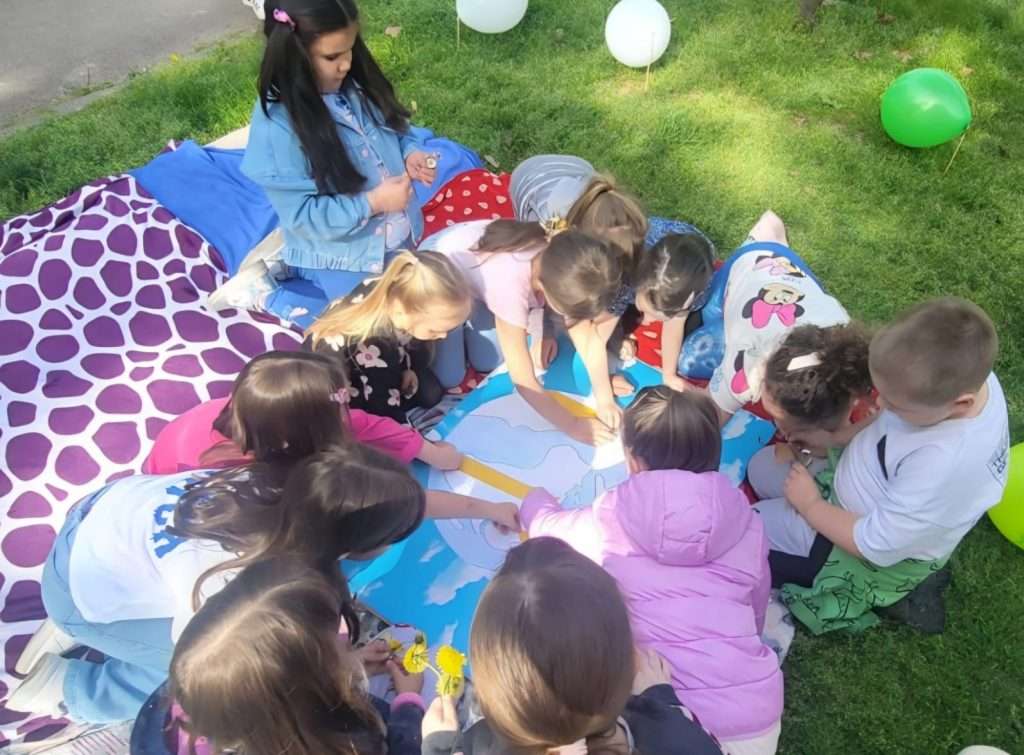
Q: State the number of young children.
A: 12